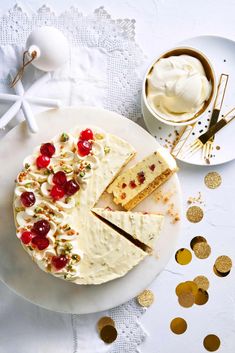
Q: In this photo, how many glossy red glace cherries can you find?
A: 12